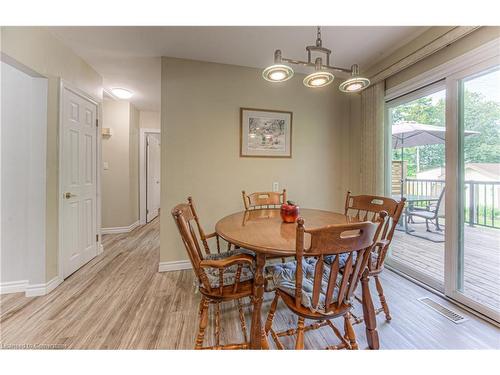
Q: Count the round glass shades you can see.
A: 3